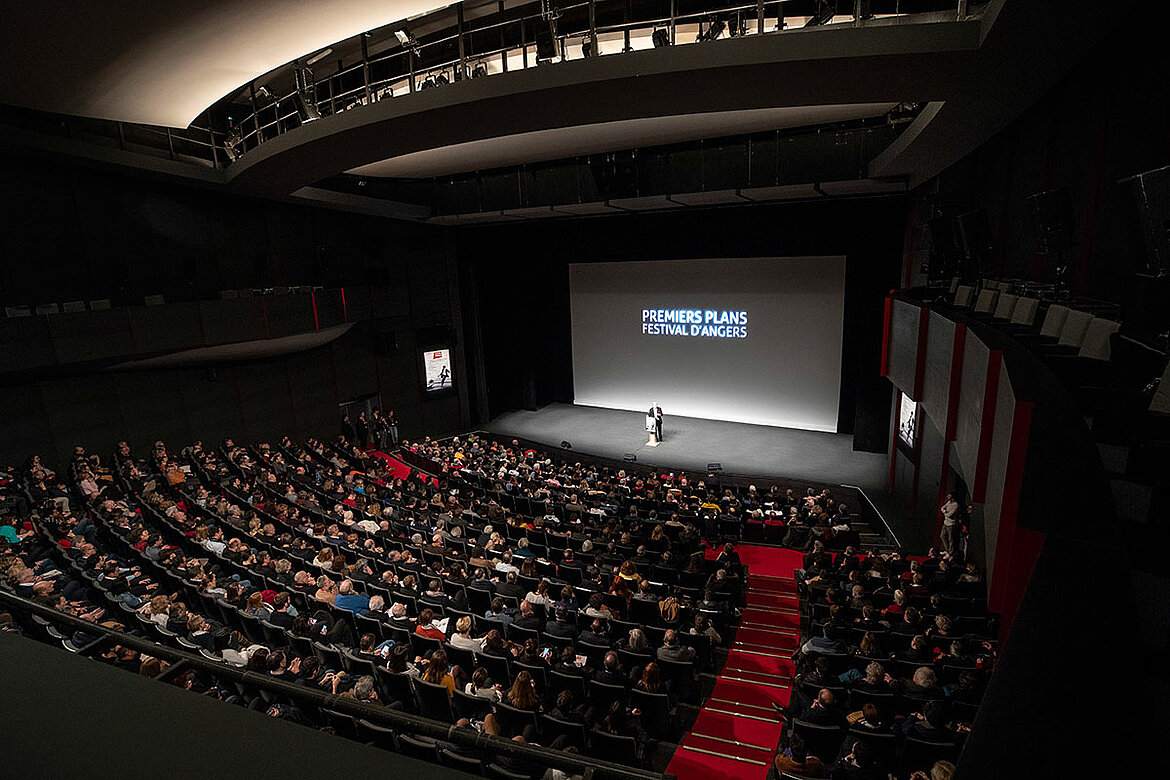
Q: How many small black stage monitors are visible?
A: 3